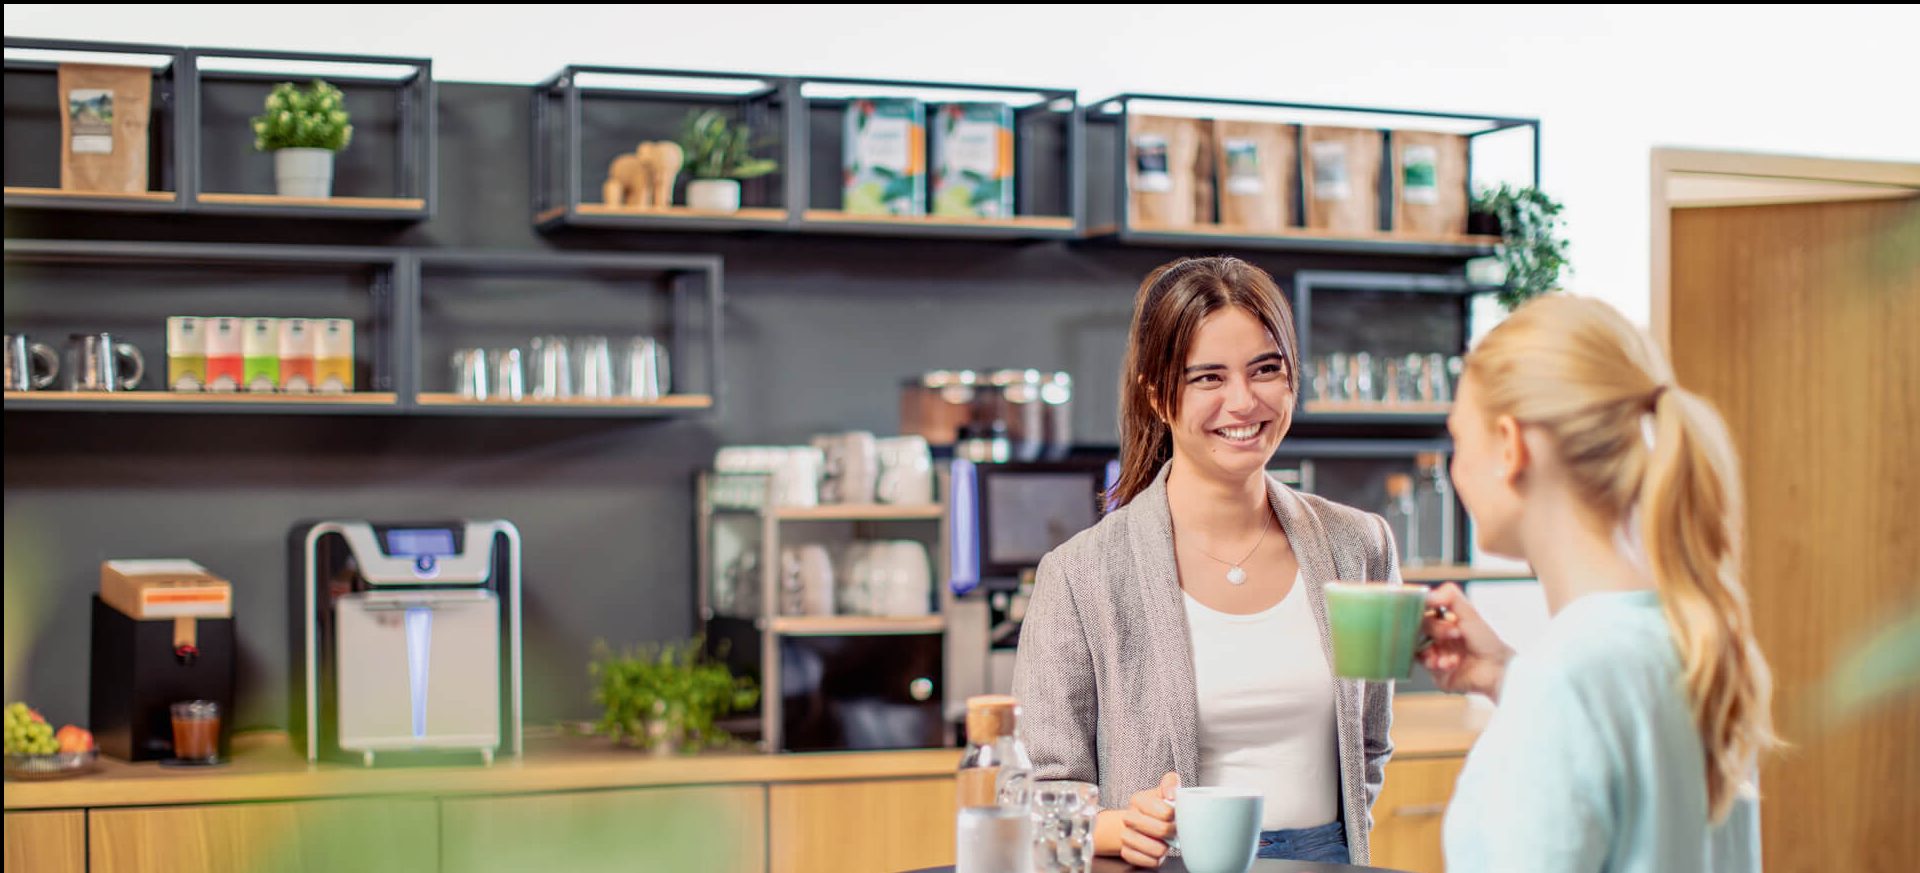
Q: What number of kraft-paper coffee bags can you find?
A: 5